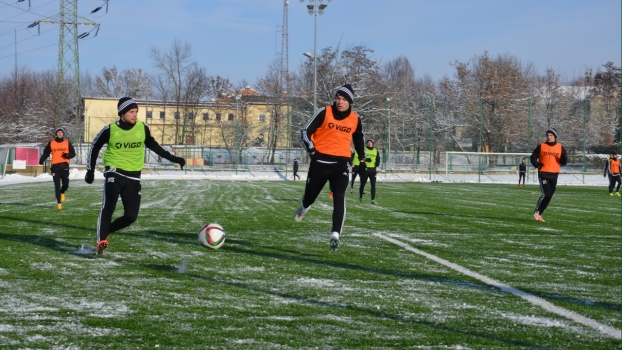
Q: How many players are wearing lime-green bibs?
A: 3